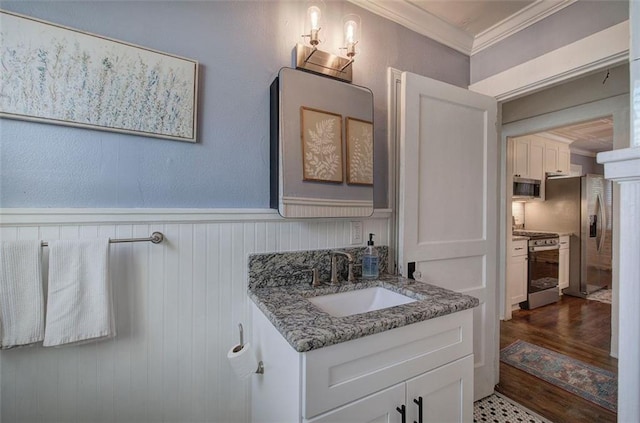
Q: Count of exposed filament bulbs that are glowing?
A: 2